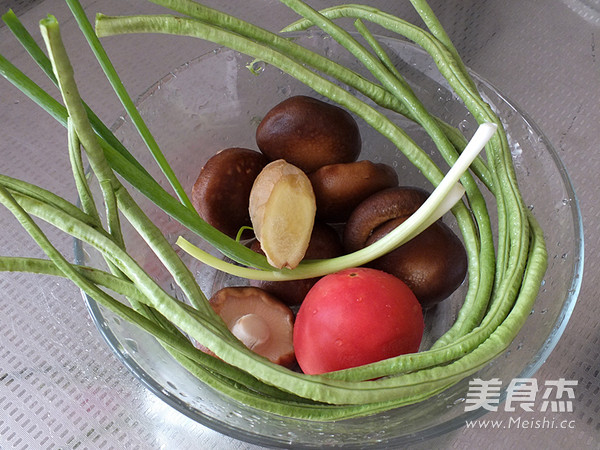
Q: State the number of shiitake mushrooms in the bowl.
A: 7